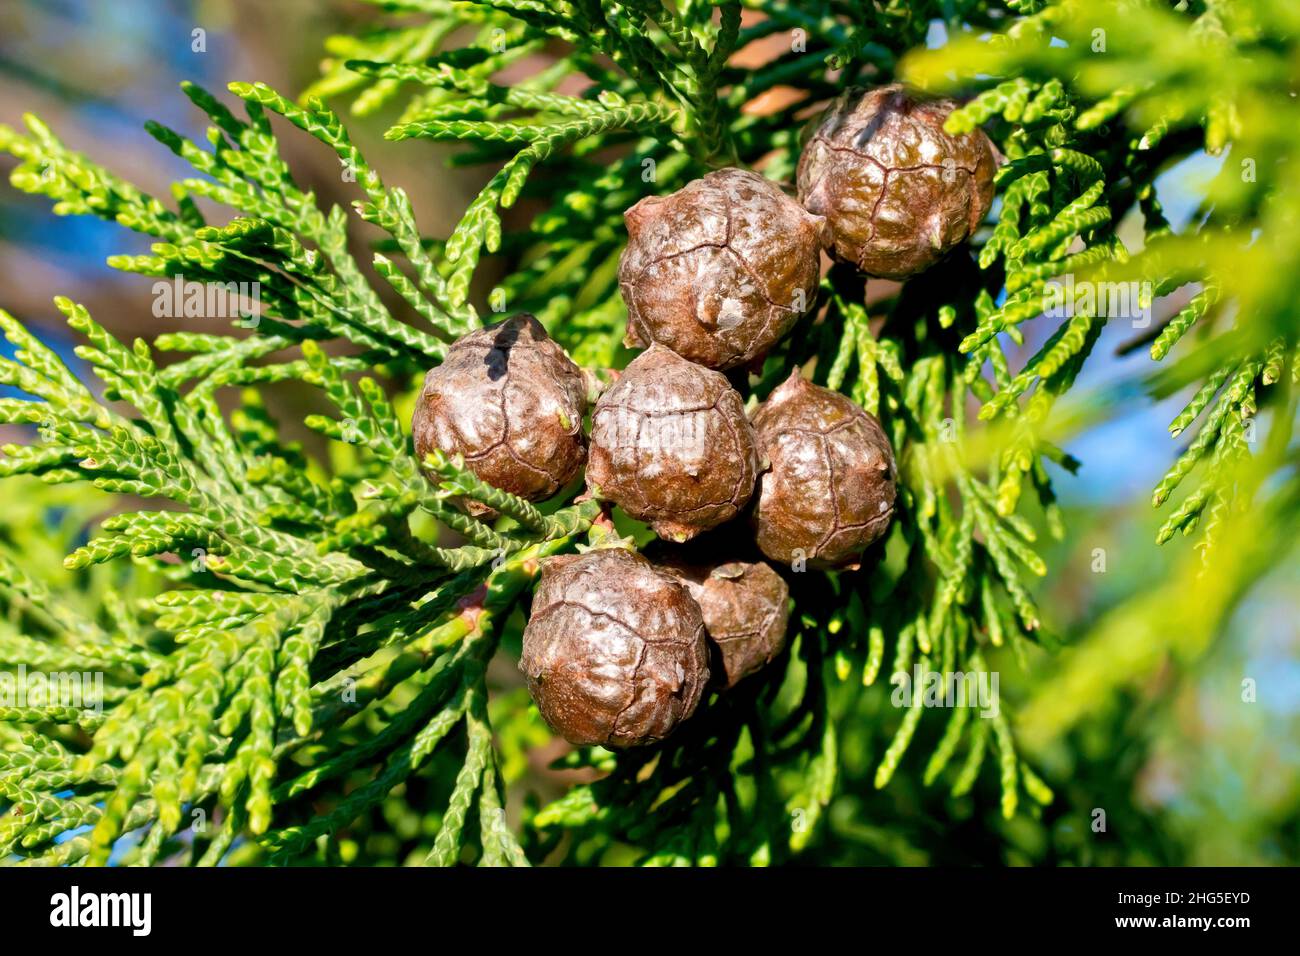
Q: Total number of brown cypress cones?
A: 7